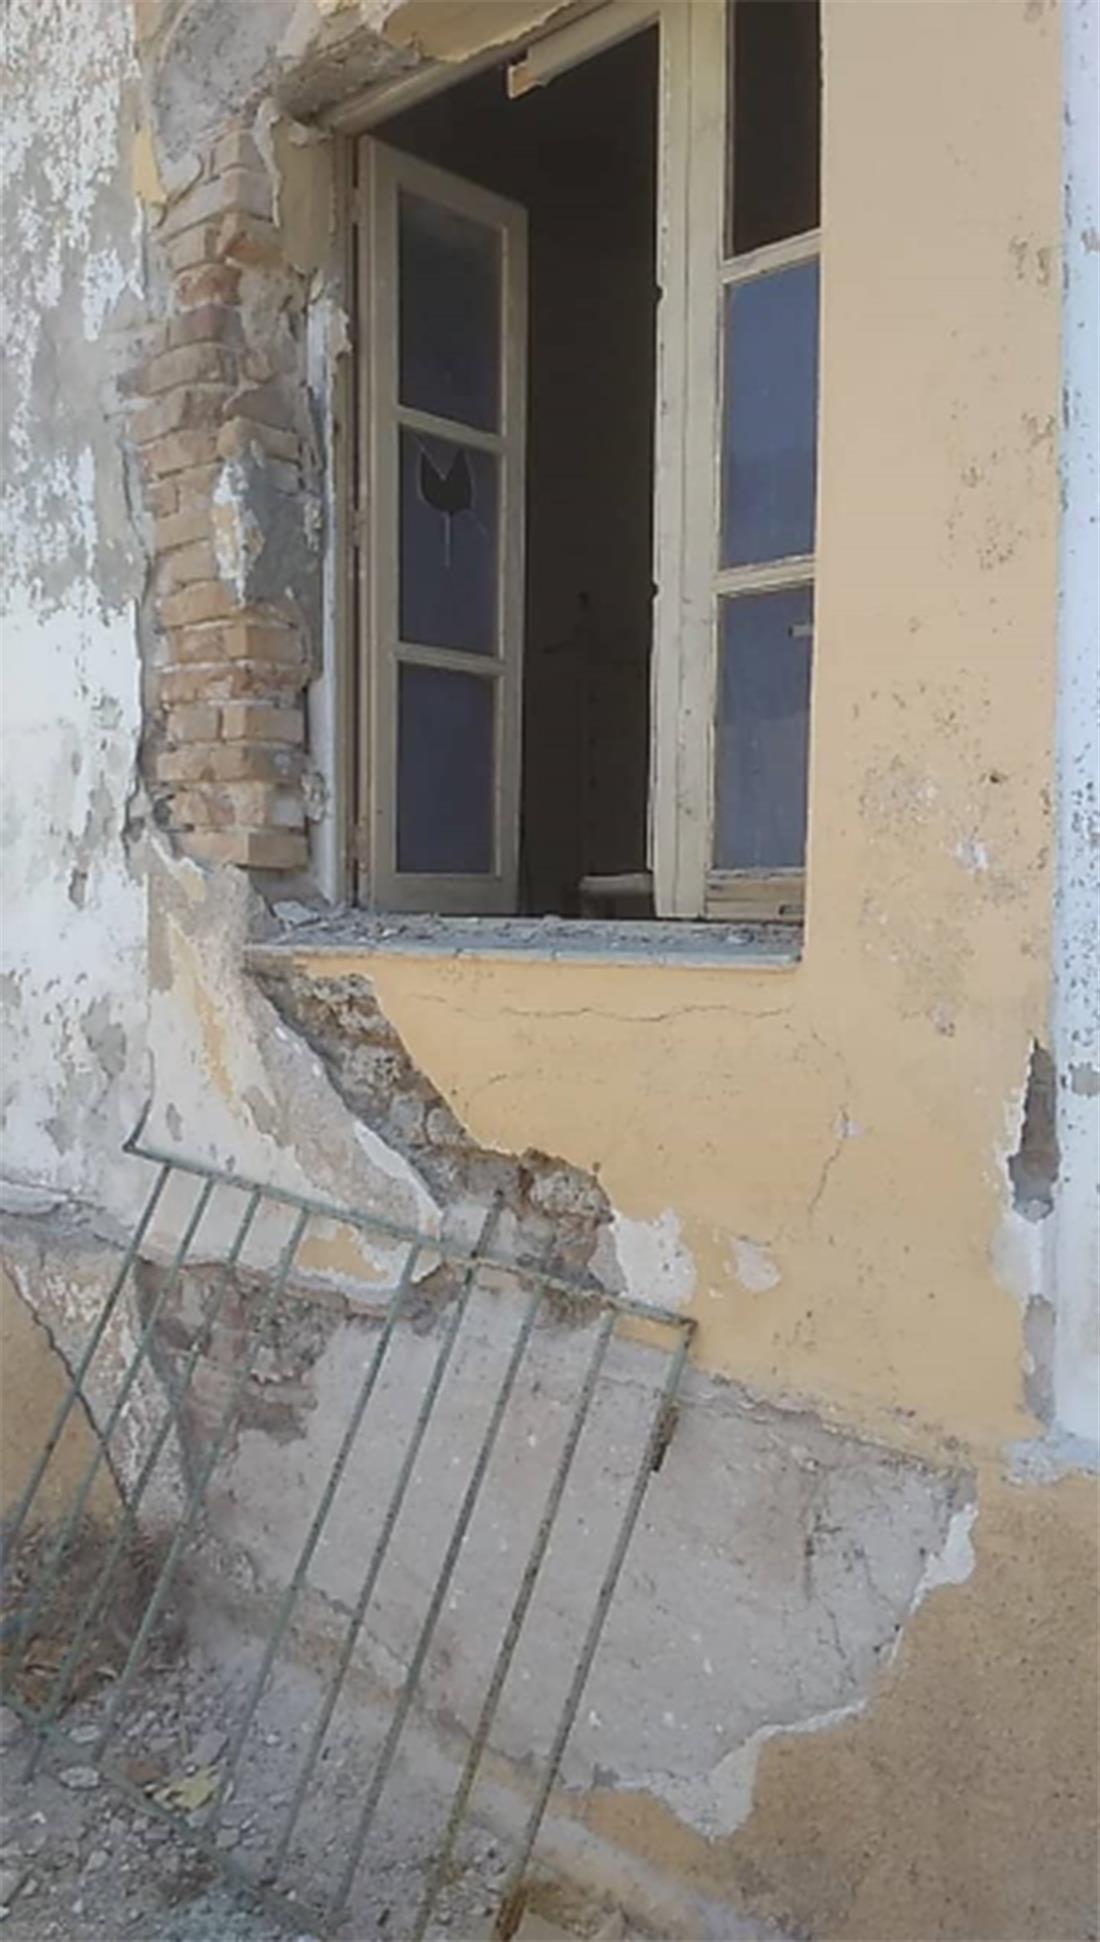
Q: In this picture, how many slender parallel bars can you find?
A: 9